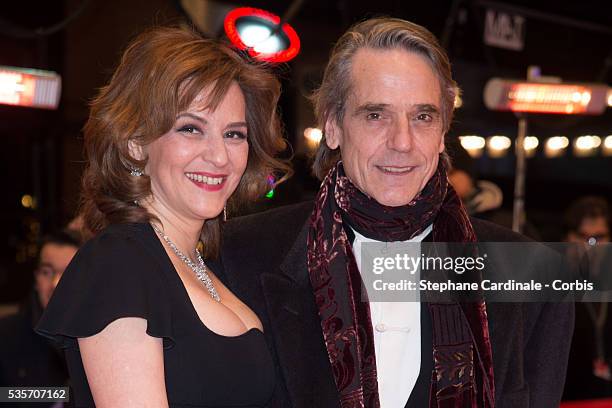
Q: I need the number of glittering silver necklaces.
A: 1